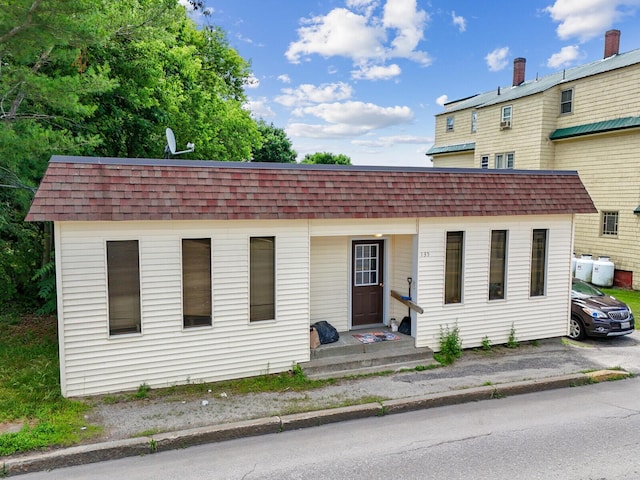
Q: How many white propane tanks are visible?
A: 3